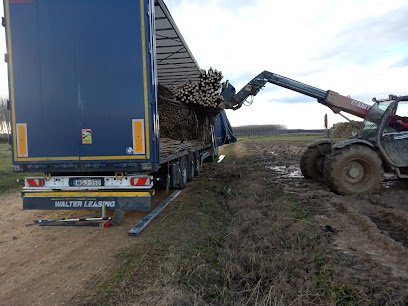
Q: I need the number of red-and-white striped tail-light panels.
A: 2